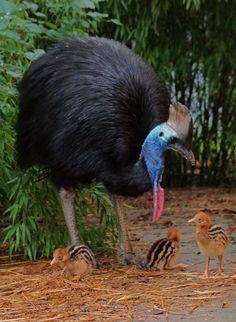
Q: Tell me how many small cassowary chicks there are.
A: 3